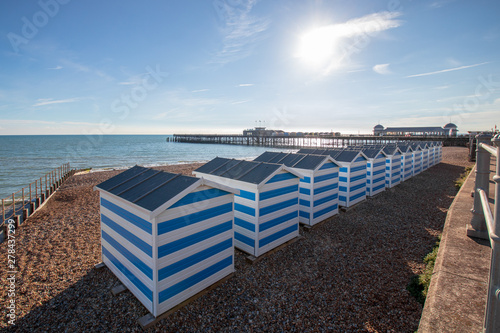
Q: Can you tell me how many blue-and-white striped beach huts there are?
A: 12